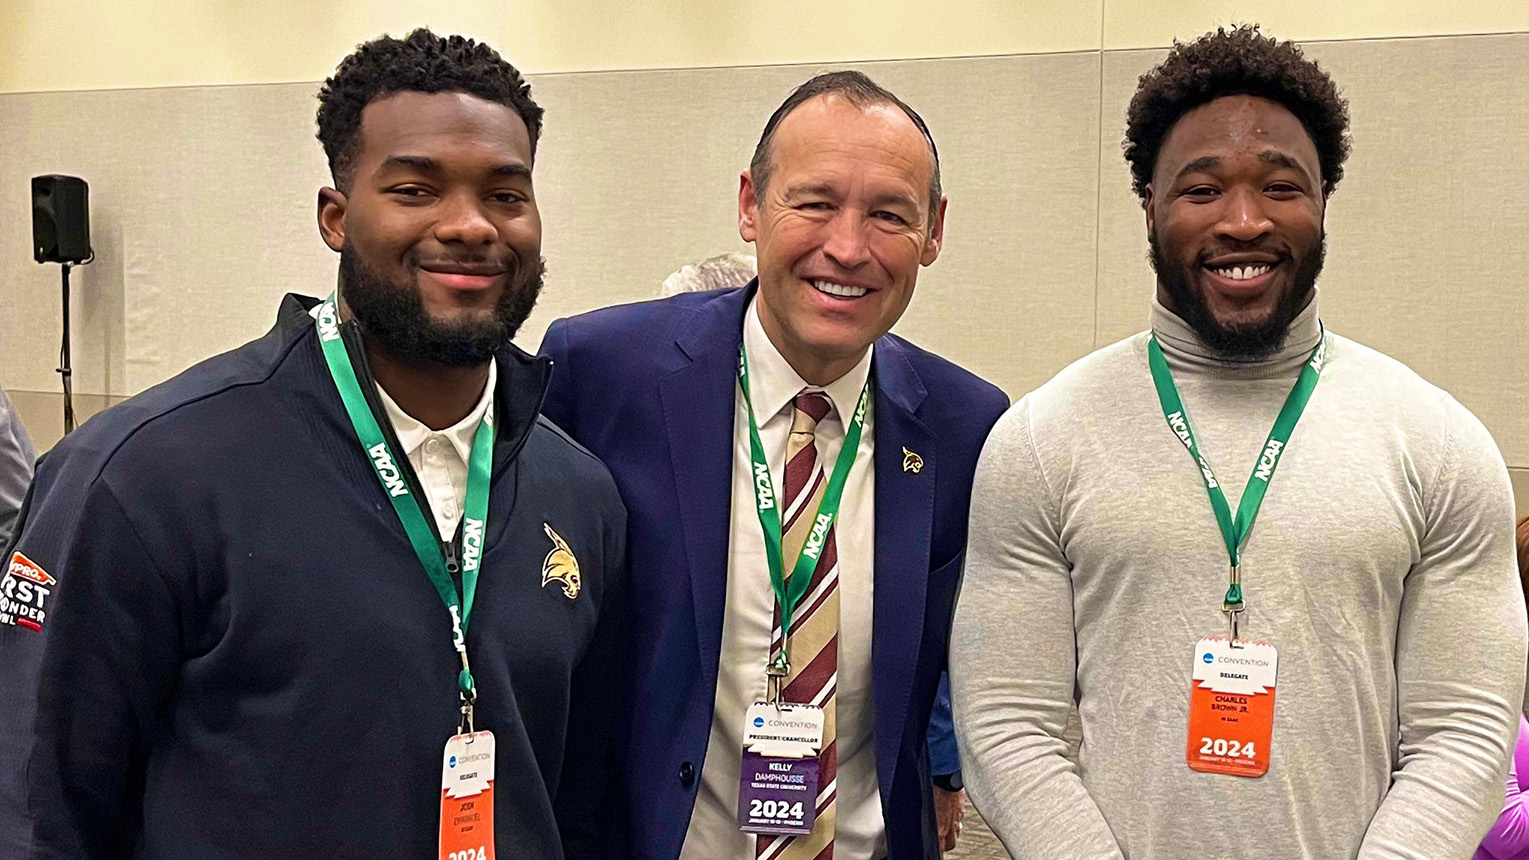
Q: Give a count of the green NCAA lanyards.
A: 3